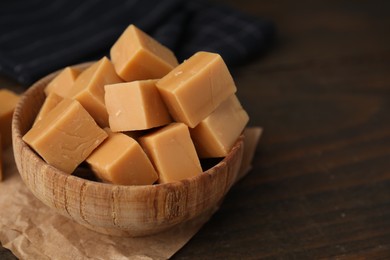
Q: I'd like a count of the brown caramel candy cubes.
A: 11